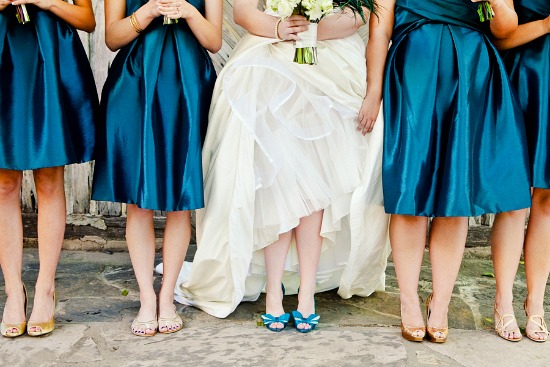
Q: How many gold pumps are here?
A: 4